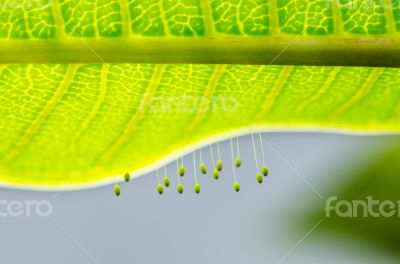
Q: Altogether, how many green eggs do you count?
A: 14